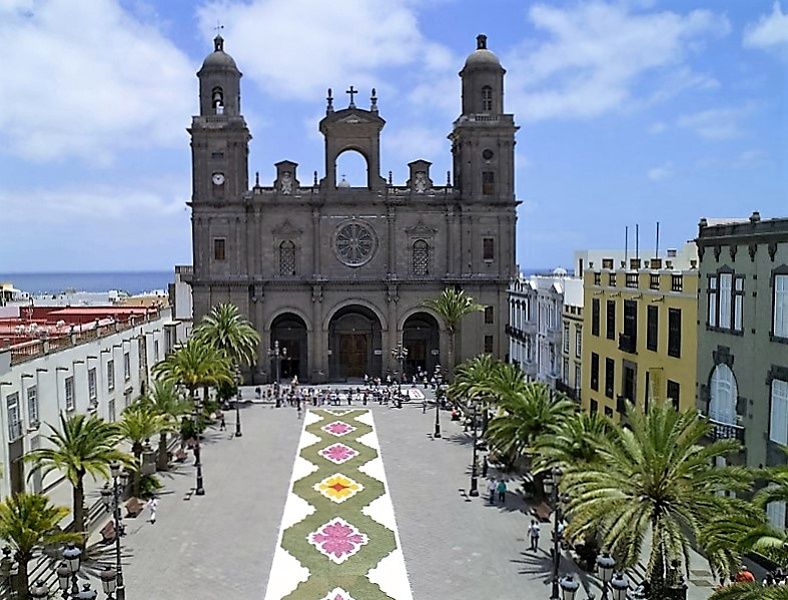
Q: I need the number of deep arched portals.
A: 3